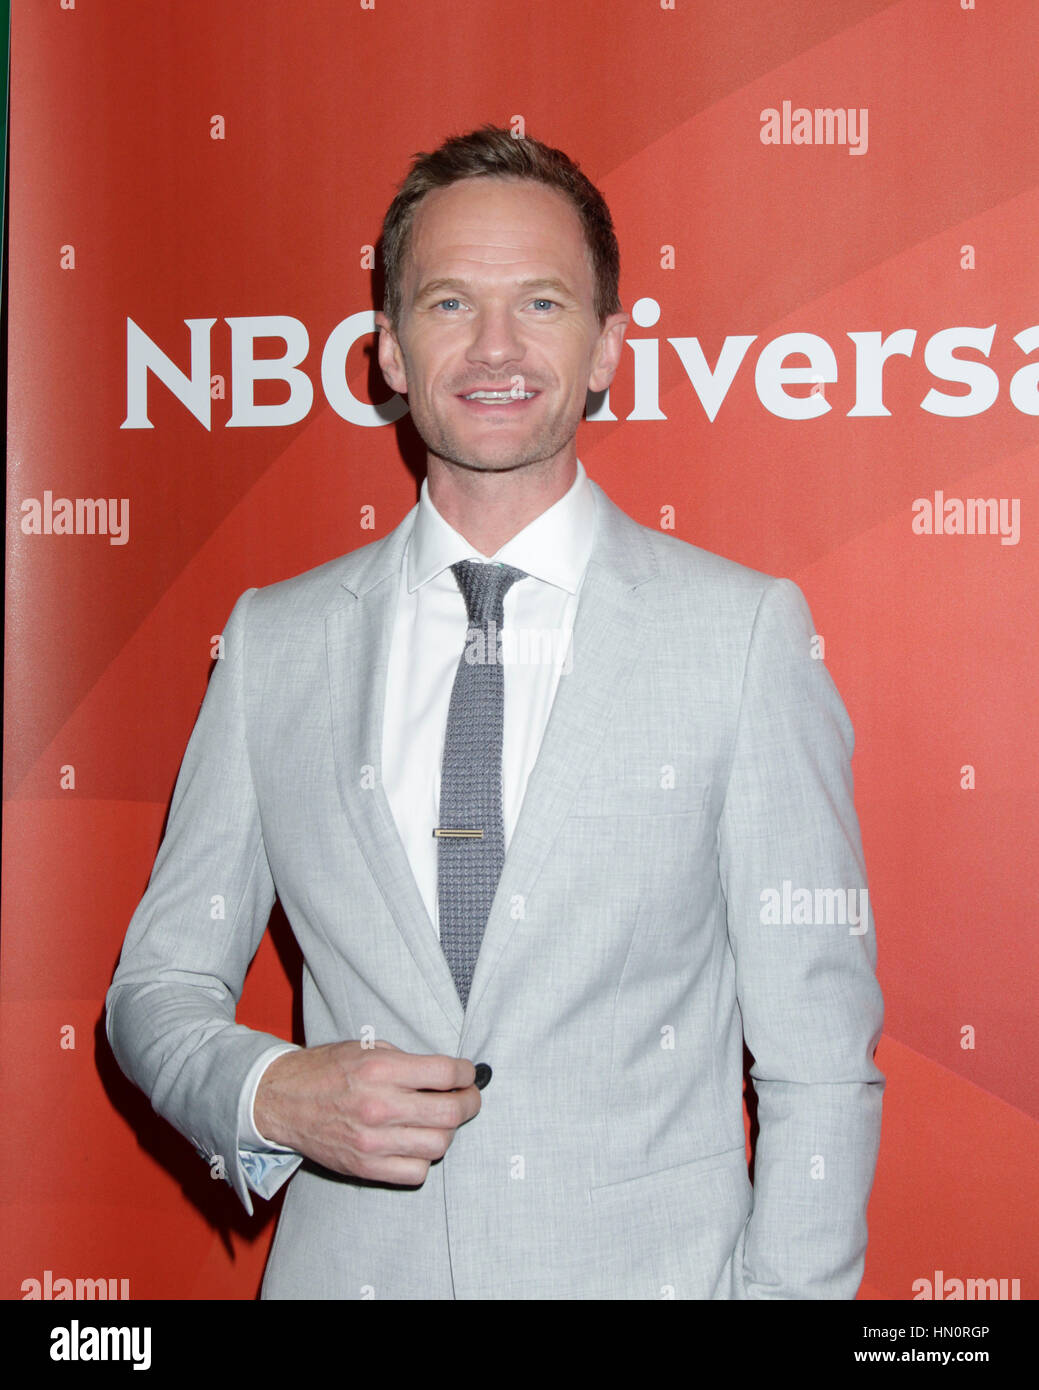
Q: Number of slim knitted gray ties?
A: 1